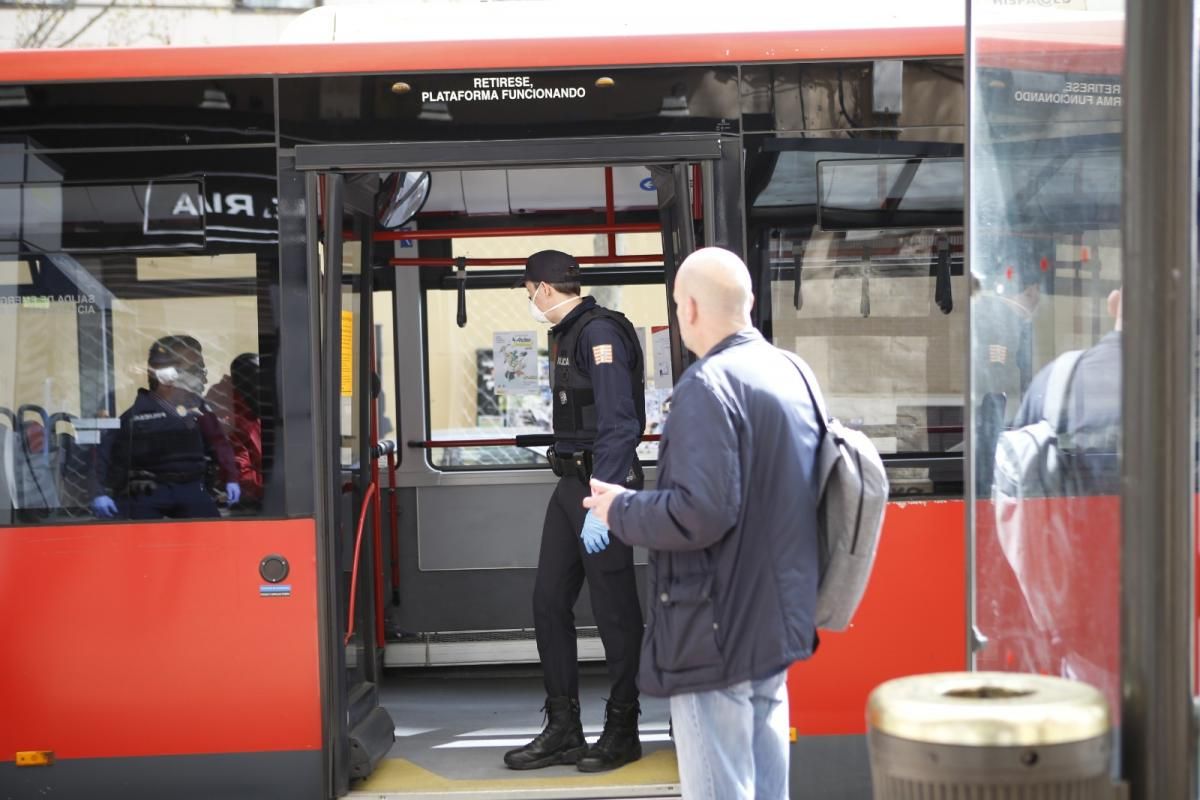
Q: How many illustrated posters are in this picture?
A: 1